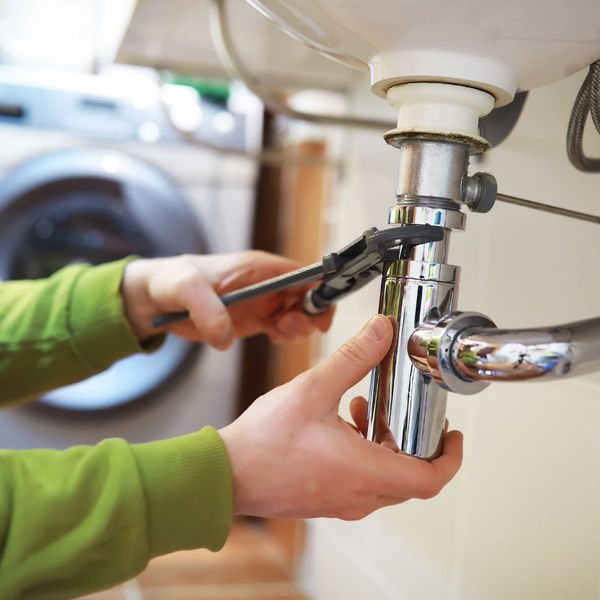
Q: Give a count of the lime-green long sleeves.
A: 2